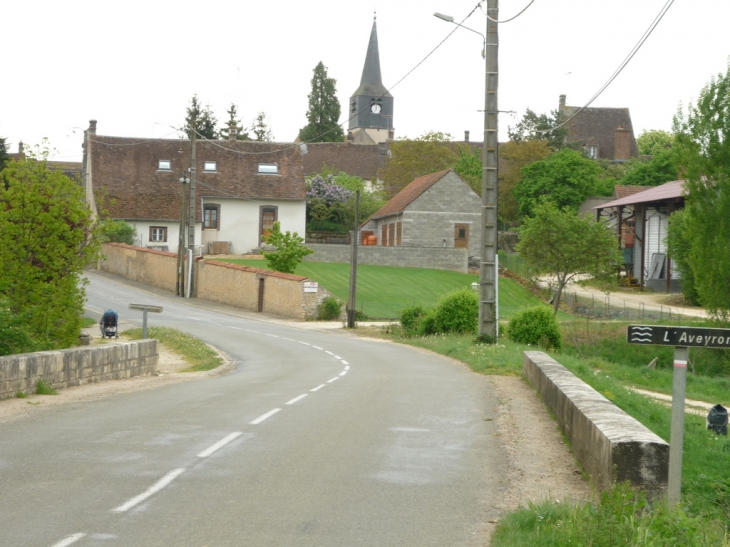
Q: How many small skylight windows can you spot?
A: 3